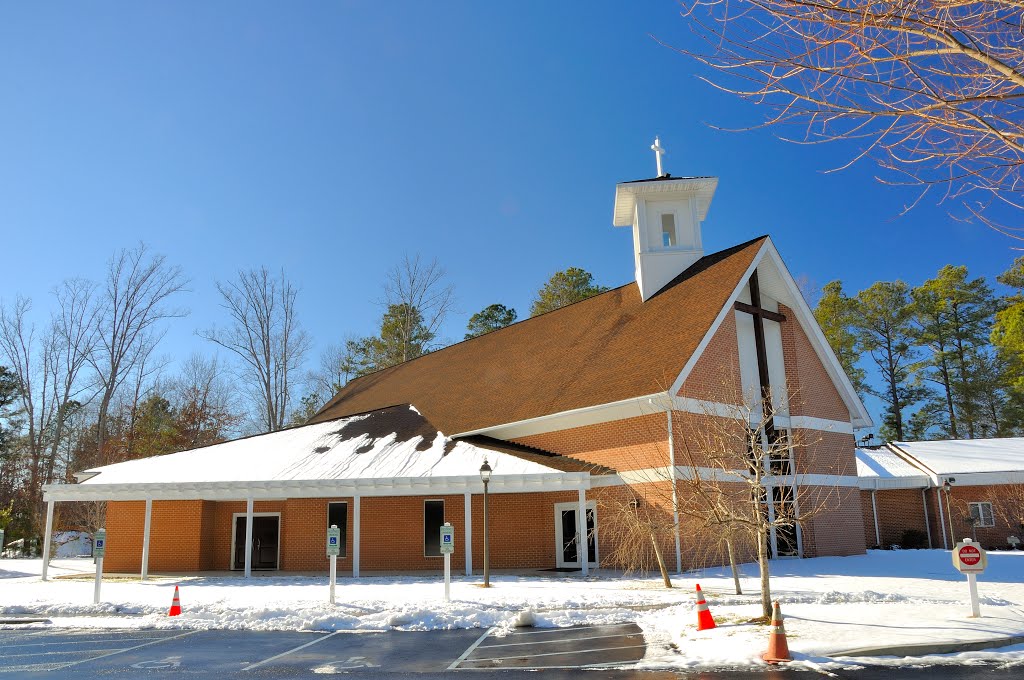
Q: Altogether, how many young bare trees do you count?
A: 3